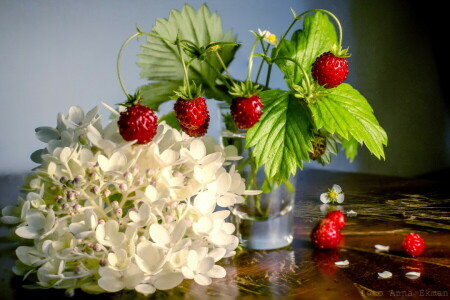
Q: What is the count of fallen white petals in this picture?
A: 5